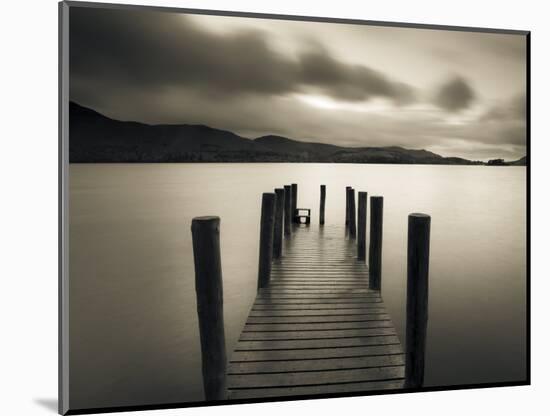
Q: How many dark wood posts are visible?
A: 11